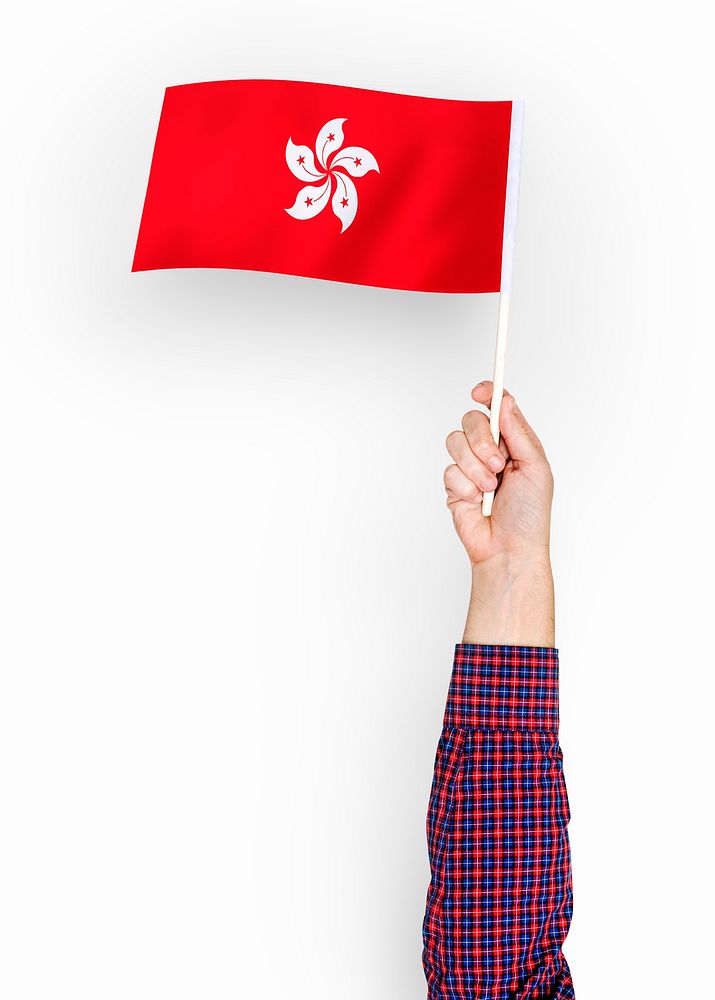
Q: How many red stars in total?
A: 5